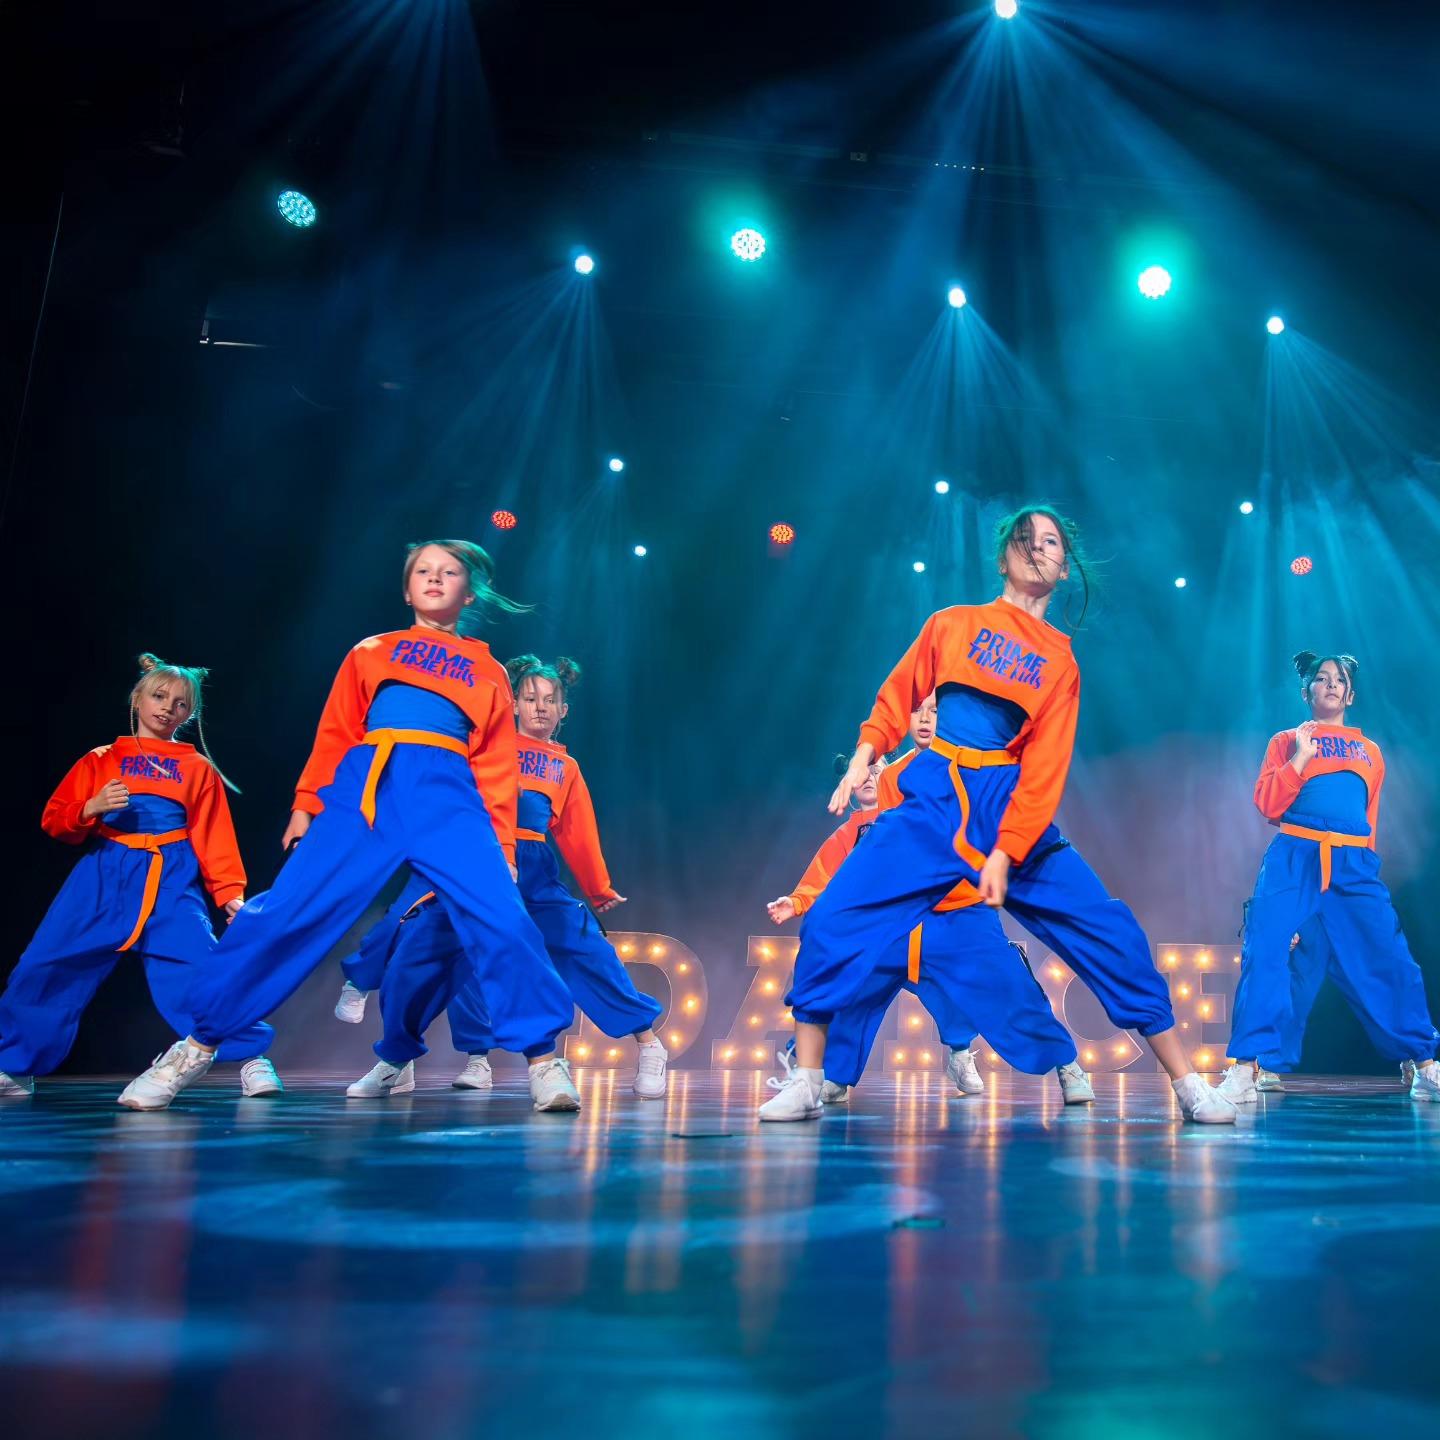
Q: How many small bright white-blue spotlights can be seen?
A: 10